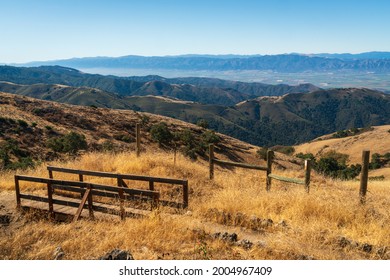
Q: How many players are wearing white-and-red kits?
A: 0